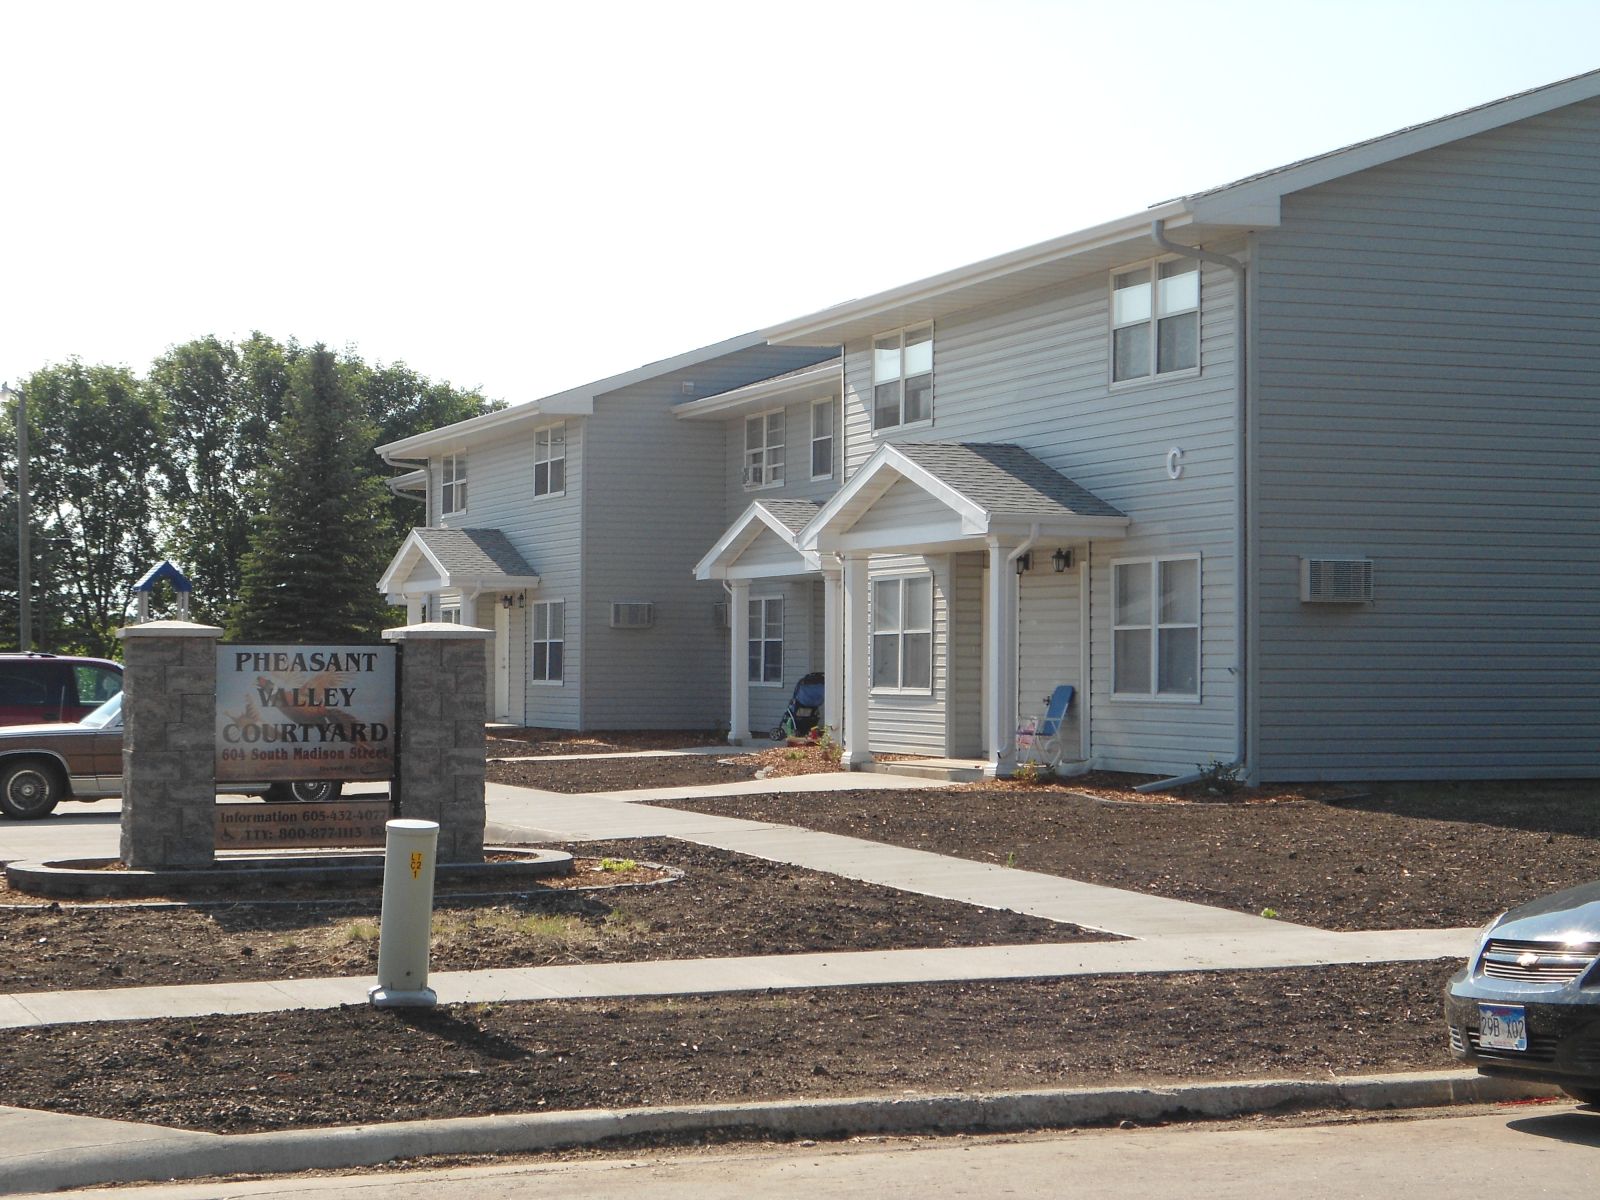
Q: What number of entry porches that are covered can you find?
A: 3